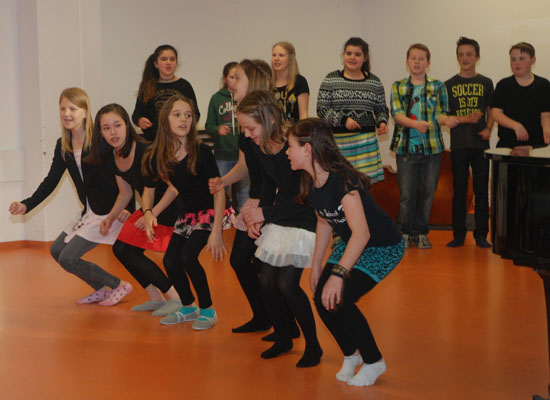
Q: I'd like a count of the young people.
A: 13